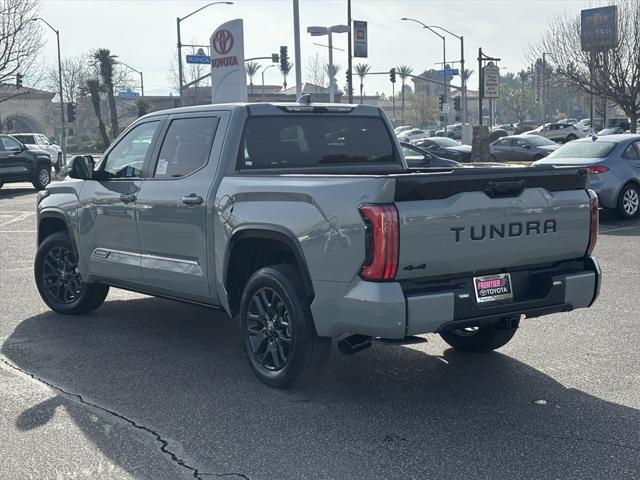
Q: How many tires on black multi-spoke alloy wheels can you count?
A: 2